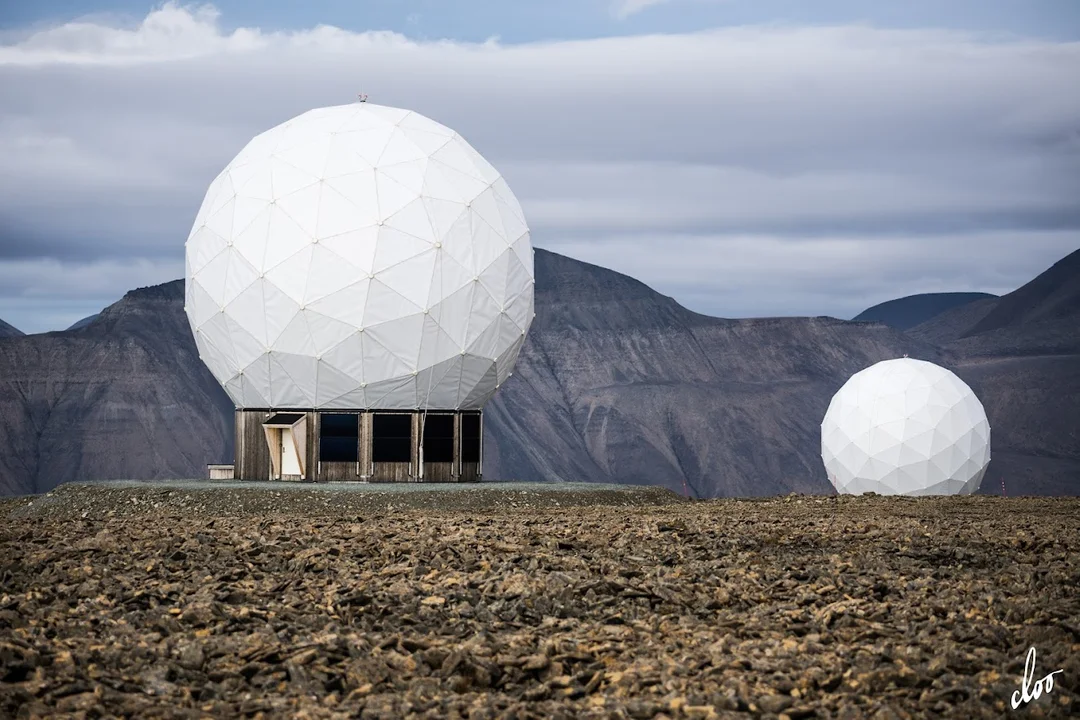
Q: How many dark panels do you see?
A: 4